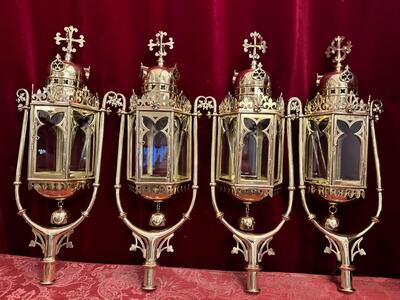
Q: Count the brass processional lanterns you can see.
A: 4